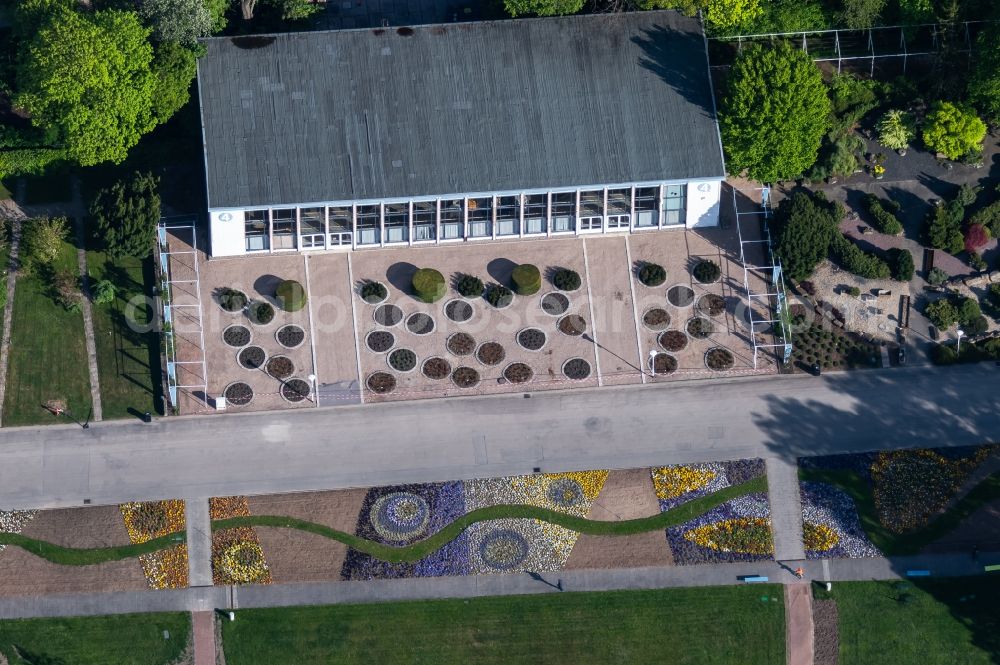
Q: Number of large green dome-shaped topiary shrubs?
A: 3